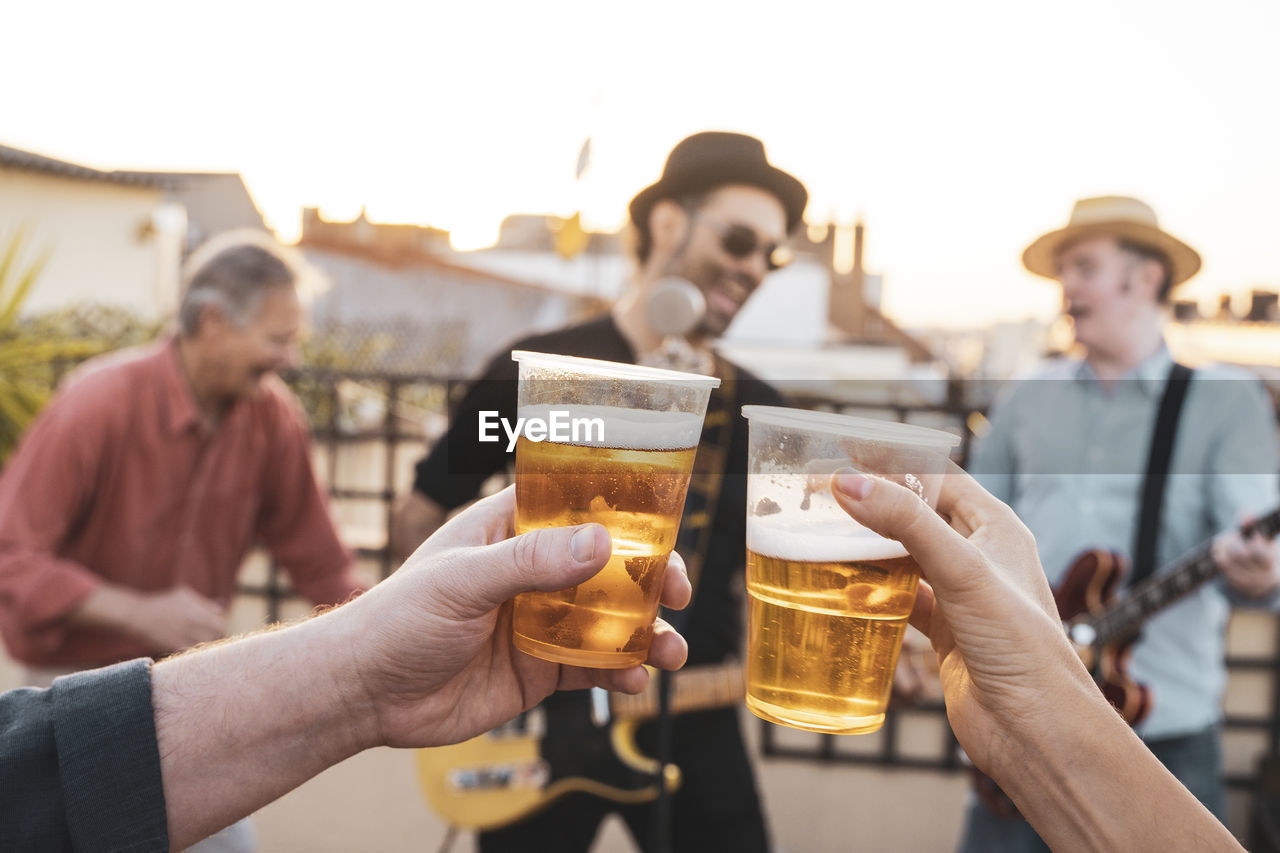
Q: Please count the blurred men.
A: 3